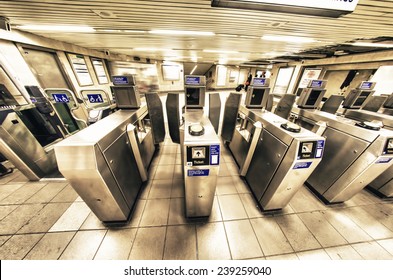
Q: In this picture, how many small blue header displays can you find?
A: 5